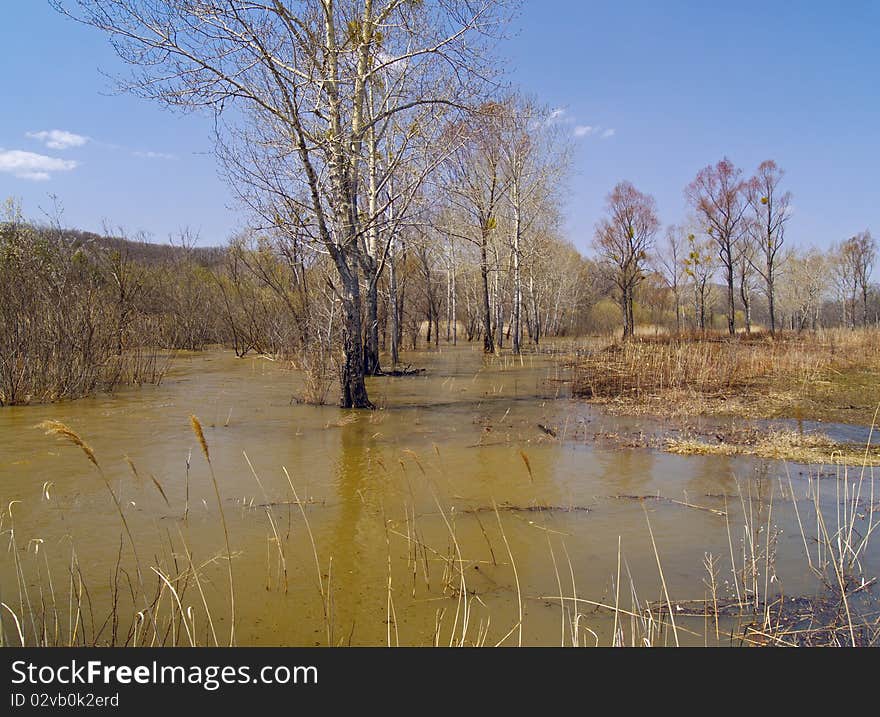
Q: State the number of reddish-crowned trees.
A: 3